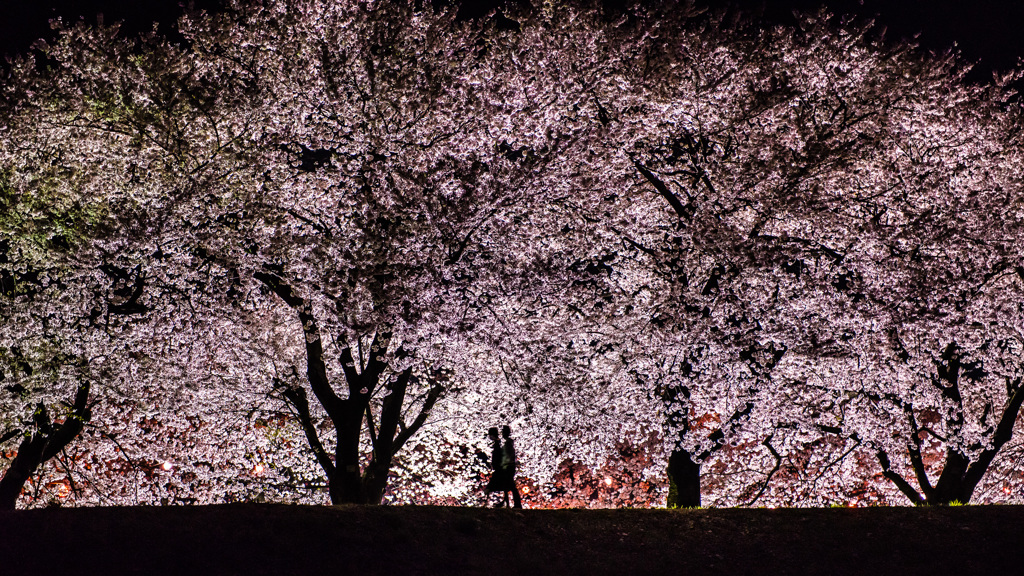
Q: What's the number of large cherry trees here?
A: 4